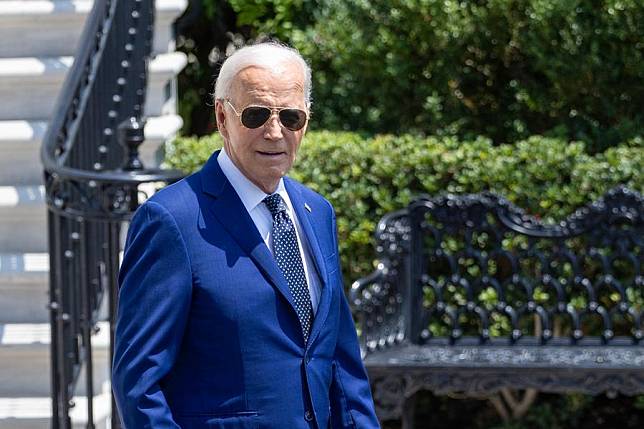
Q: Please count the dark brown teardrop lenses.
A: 2